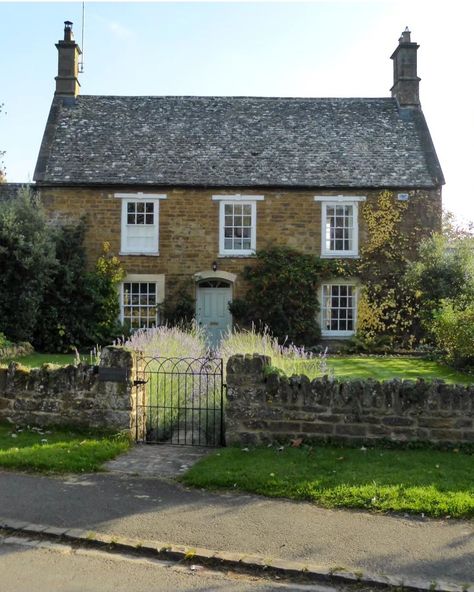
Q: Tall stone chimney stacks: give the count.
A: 2